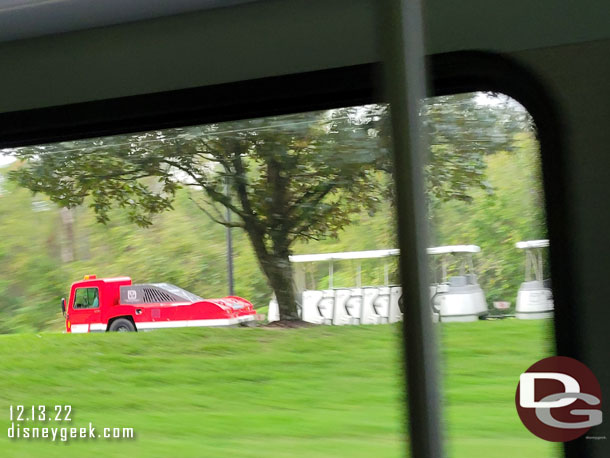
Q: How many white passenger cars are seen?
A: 2